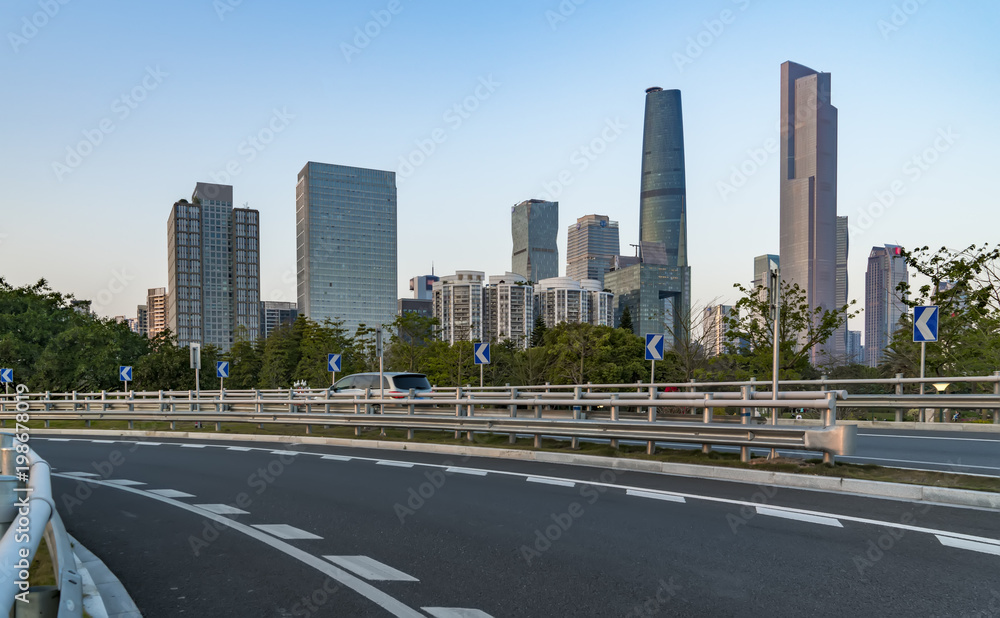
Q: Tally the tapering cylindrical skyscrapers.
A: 1